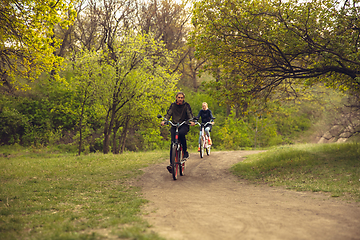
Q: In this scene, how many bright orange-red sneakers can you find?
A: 2